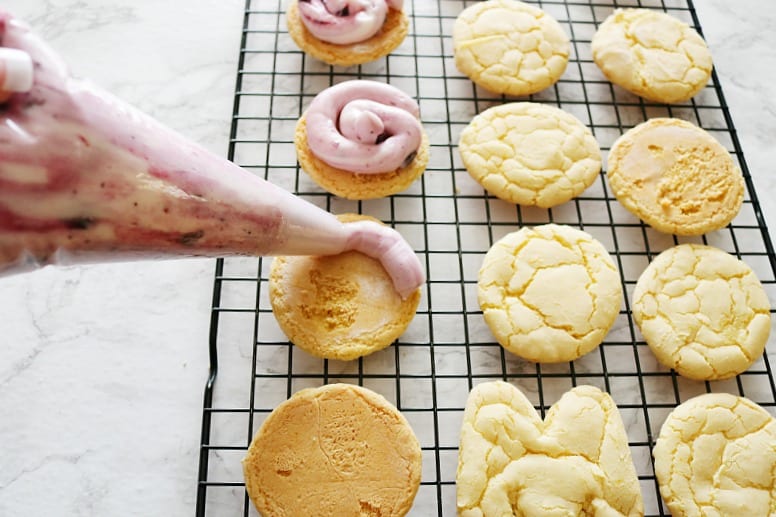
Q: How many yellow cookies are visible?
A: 7